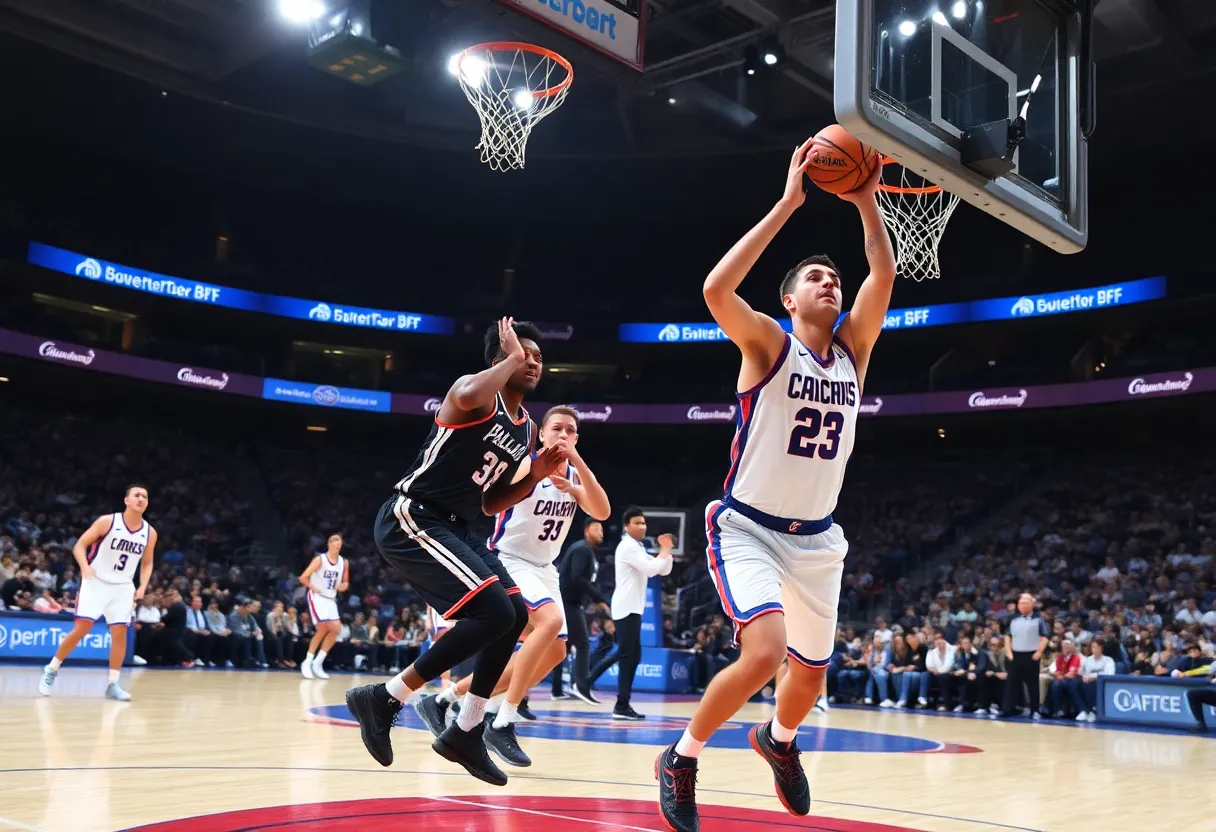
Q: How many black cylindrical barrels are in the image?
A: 0